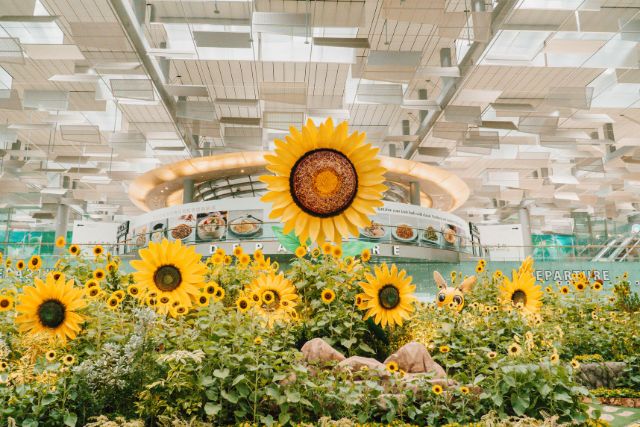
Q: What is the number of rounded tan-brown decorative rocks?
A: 3